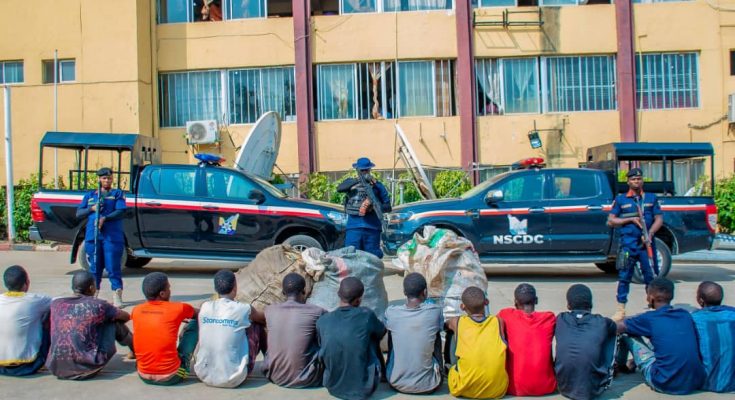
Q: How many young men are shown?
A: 12